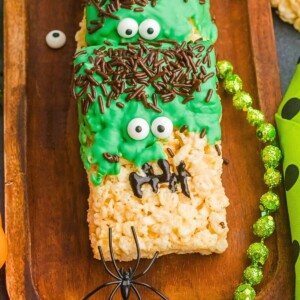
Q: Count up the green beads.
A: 12